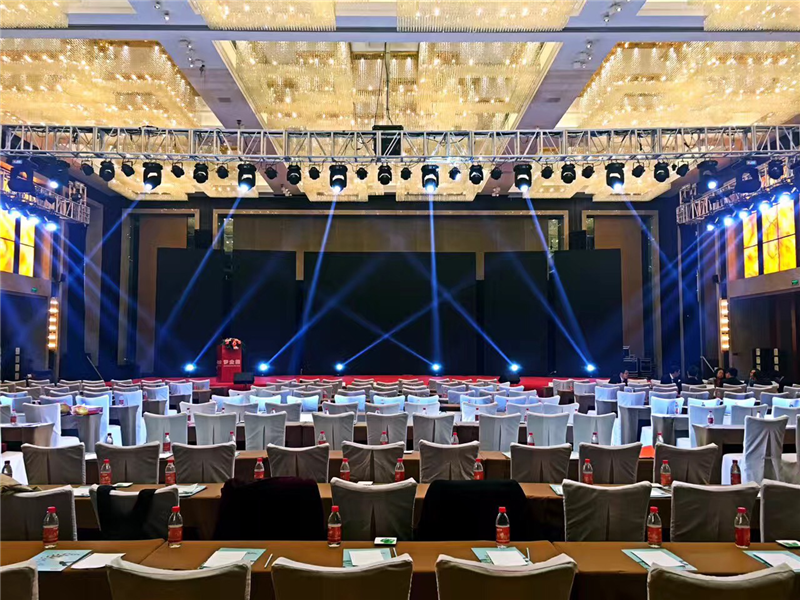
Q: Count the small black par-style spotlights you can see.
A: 14